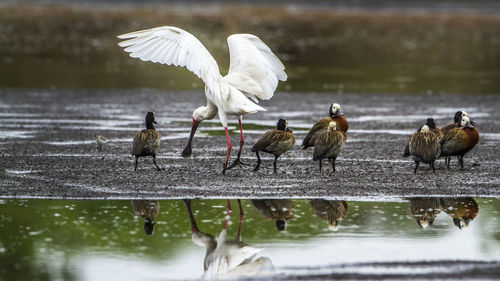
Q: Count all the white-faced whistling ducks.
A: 8